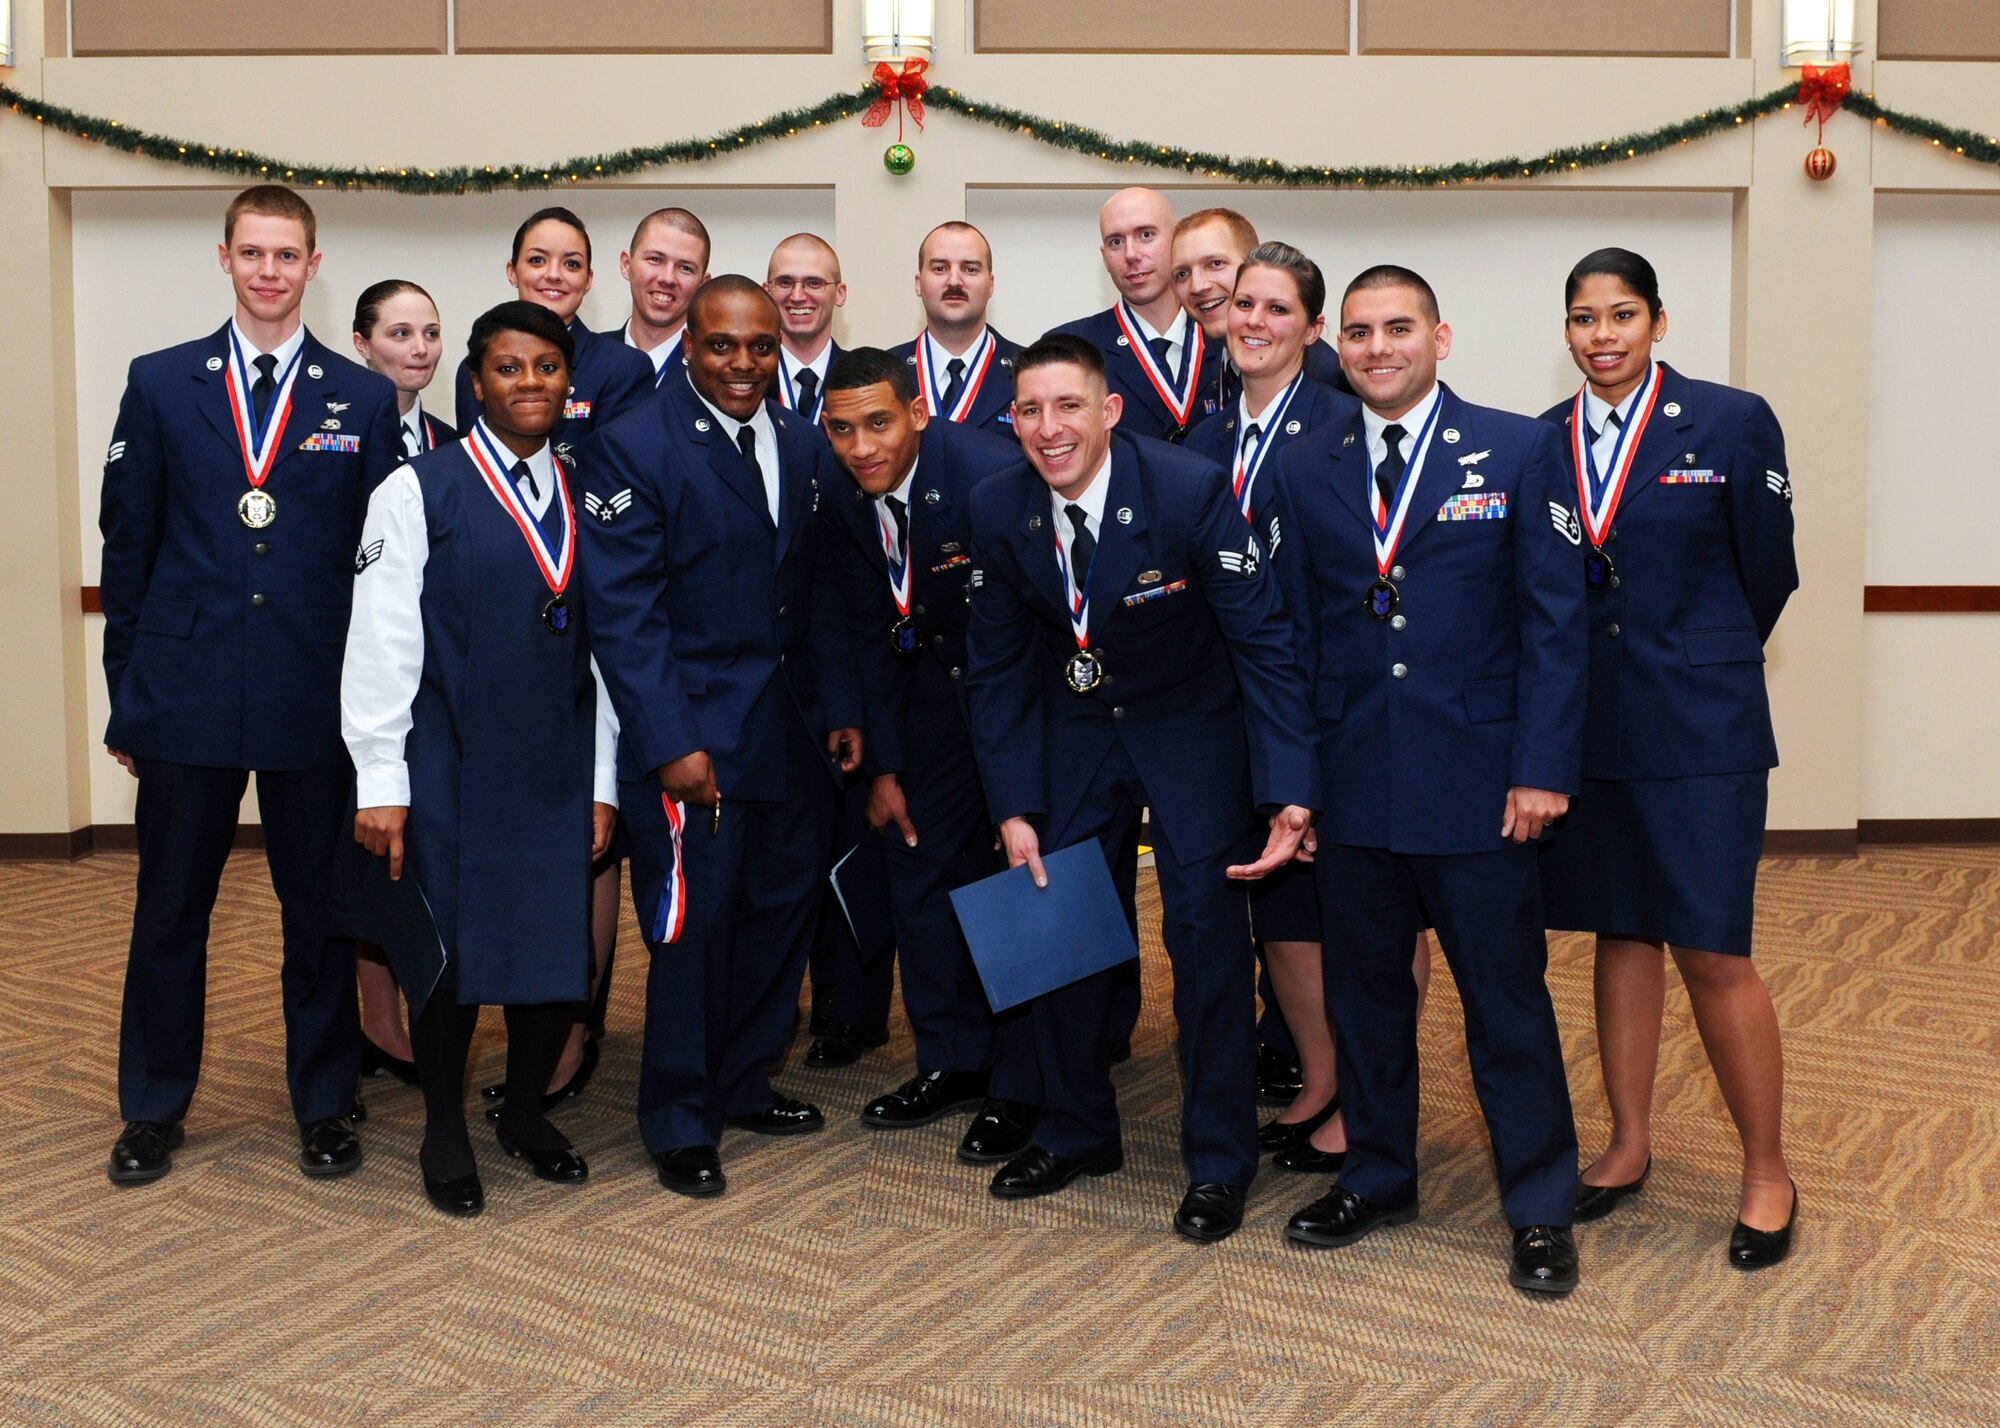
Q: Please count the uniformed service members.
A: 15